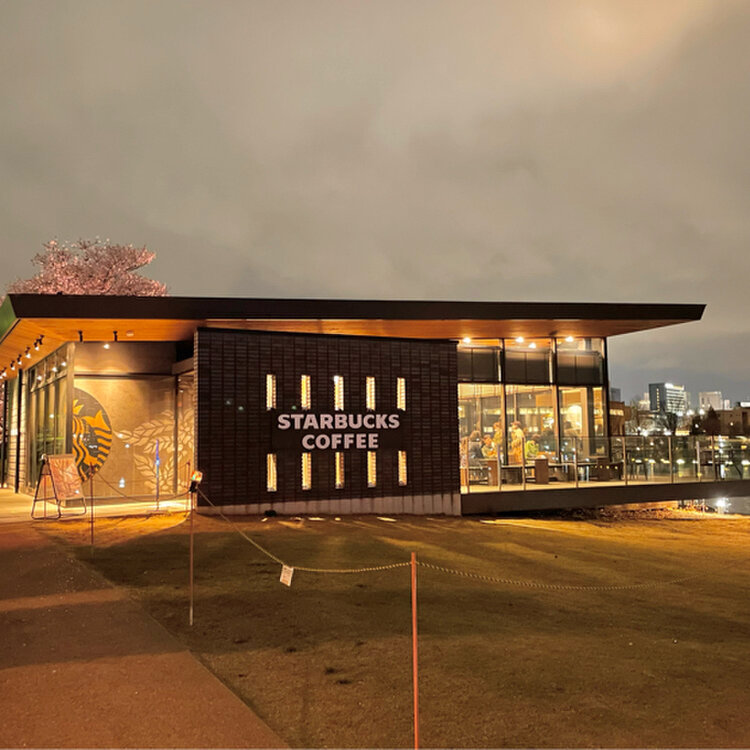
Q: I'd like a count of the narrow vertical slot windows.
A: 10